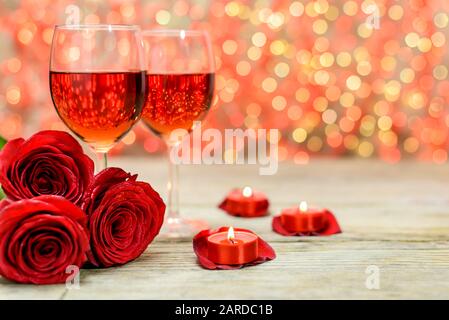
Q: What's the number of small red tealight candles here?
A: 3